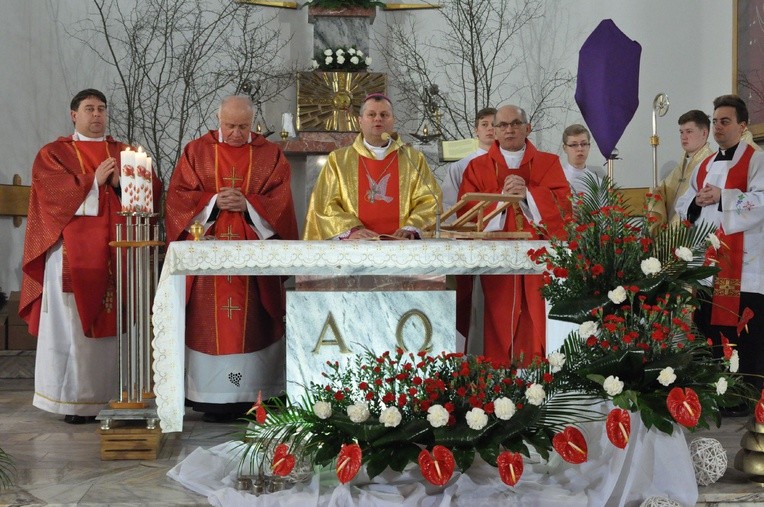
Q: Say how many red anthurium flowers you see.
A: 13